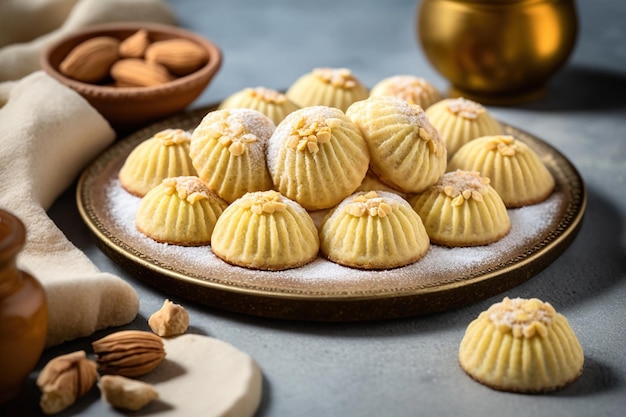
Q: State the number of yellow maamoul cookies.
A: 14